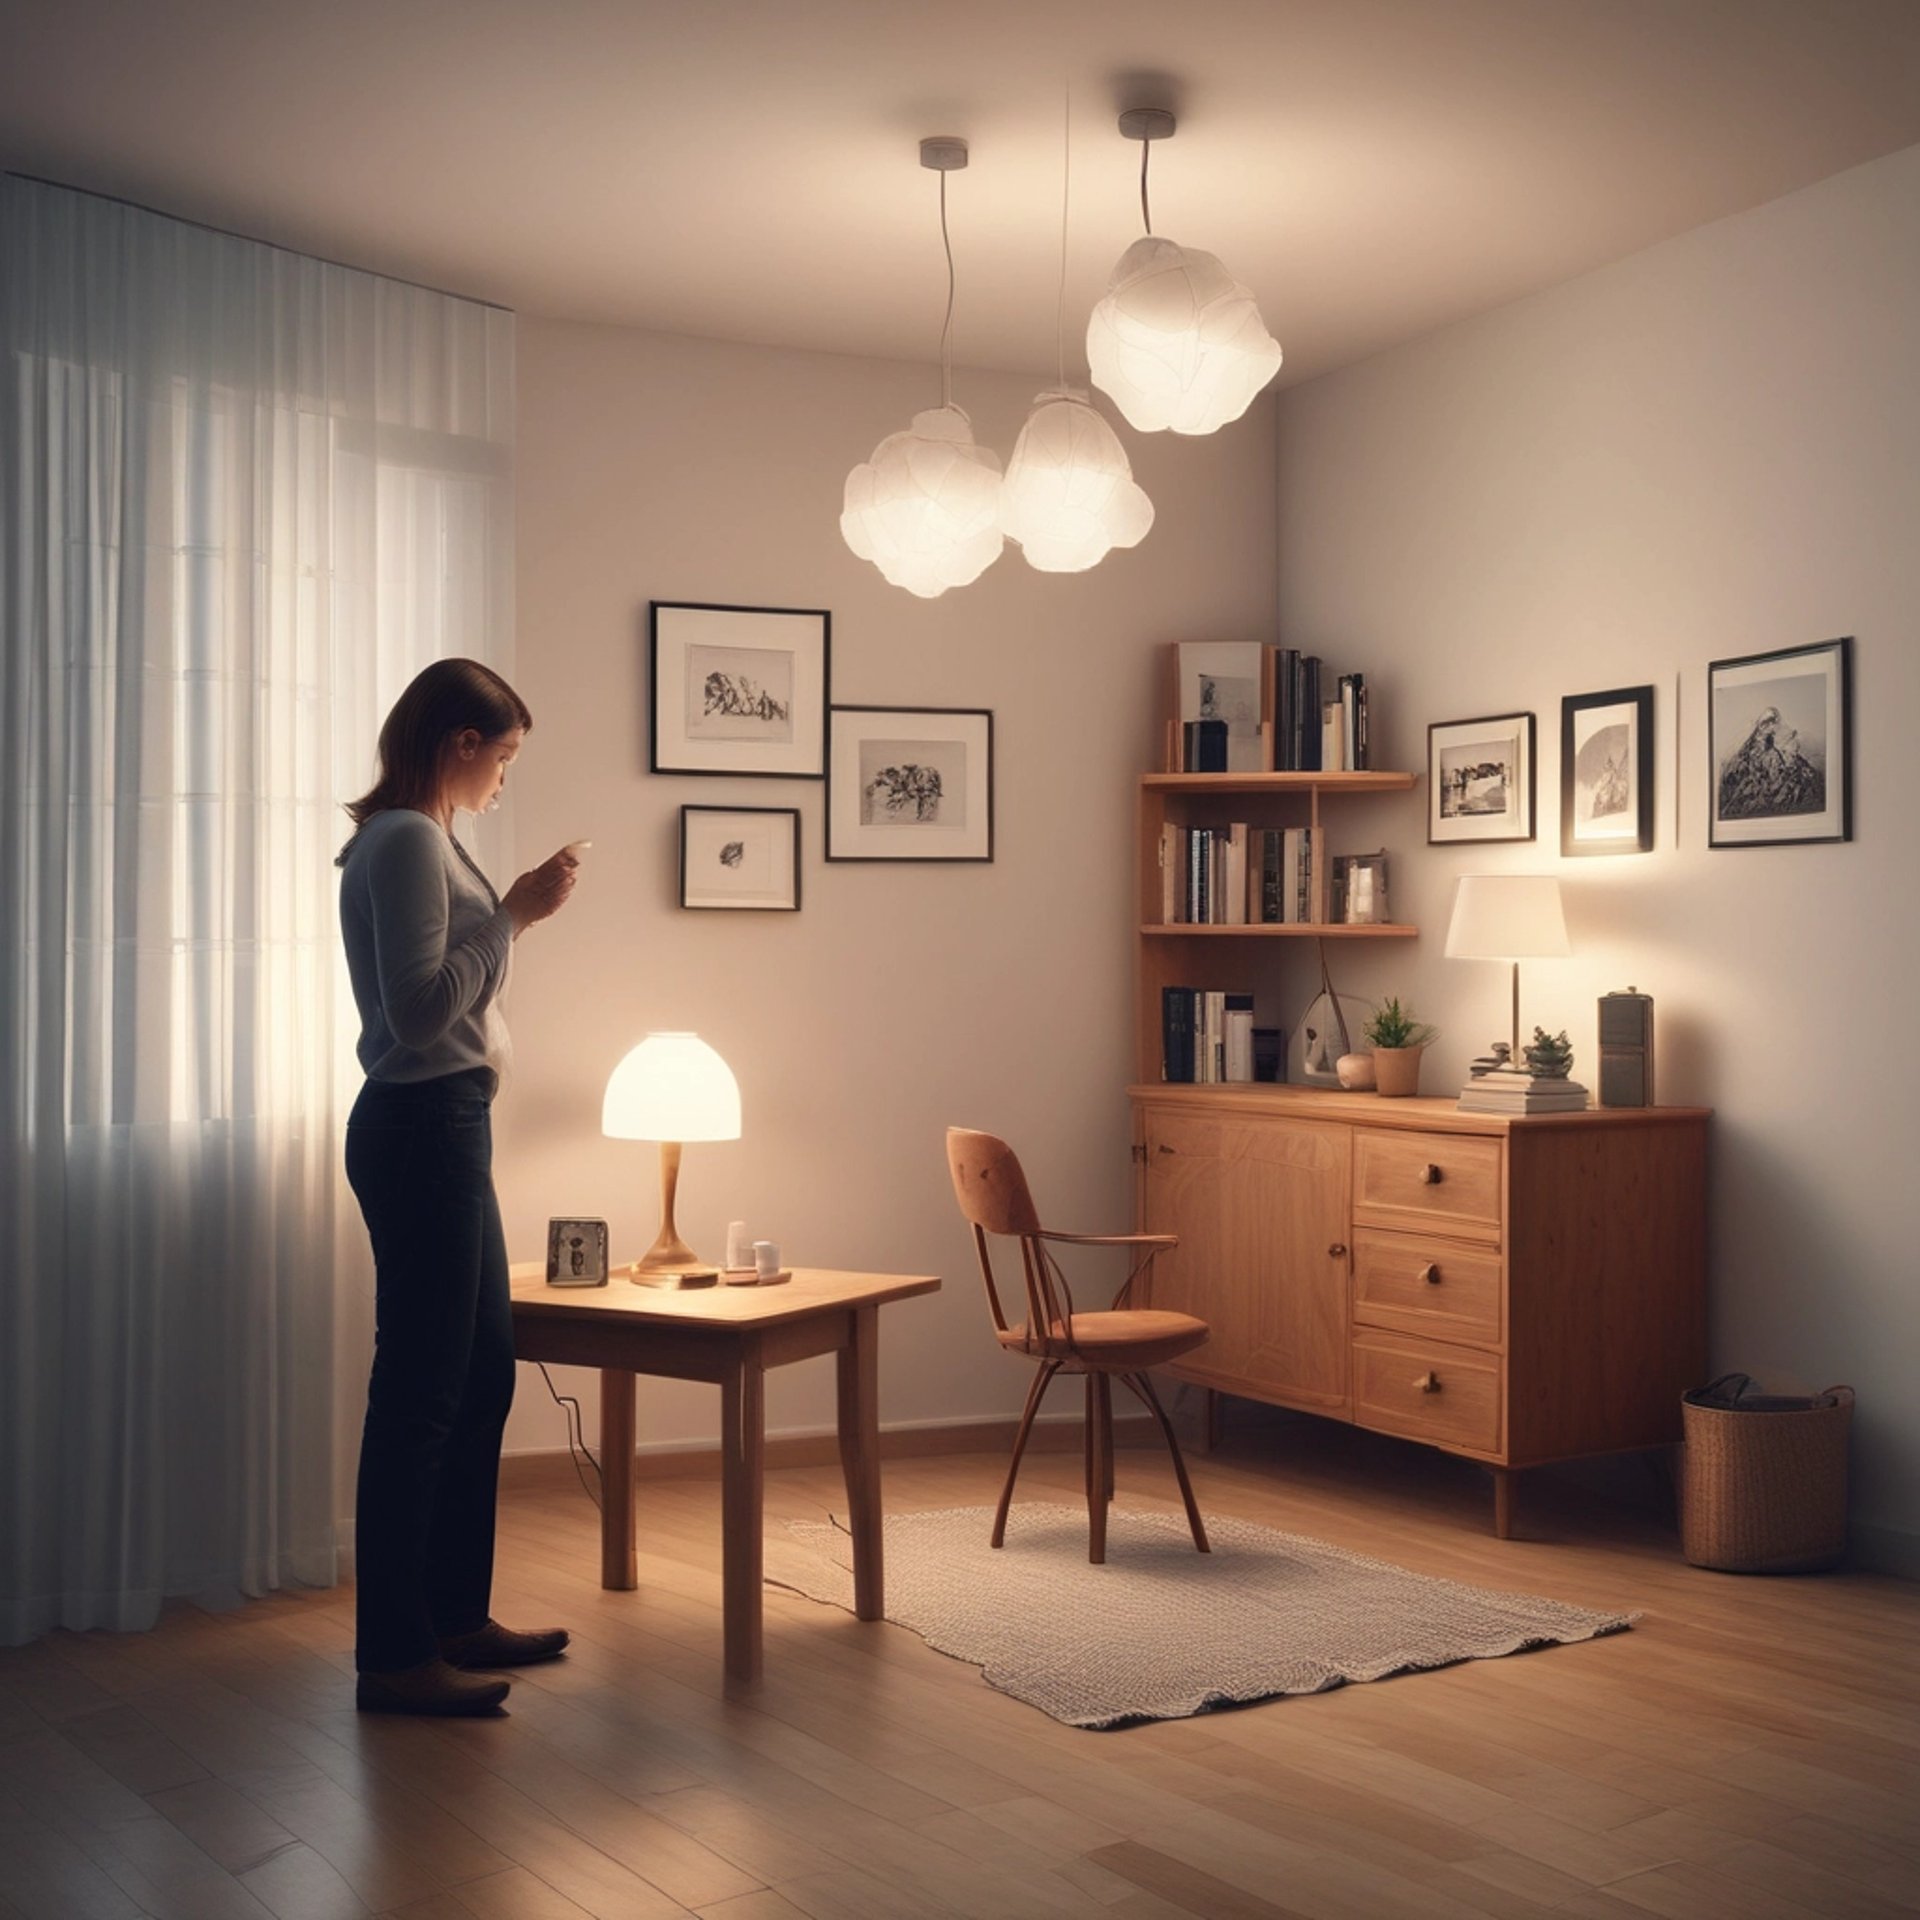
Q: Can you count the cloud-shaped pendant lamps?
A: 3